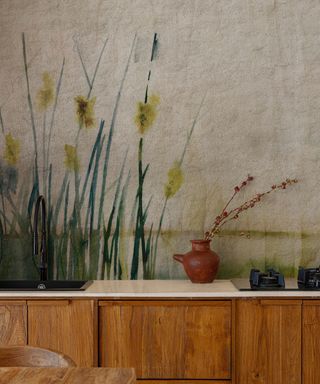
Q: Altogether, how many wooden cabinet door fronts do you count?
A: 5